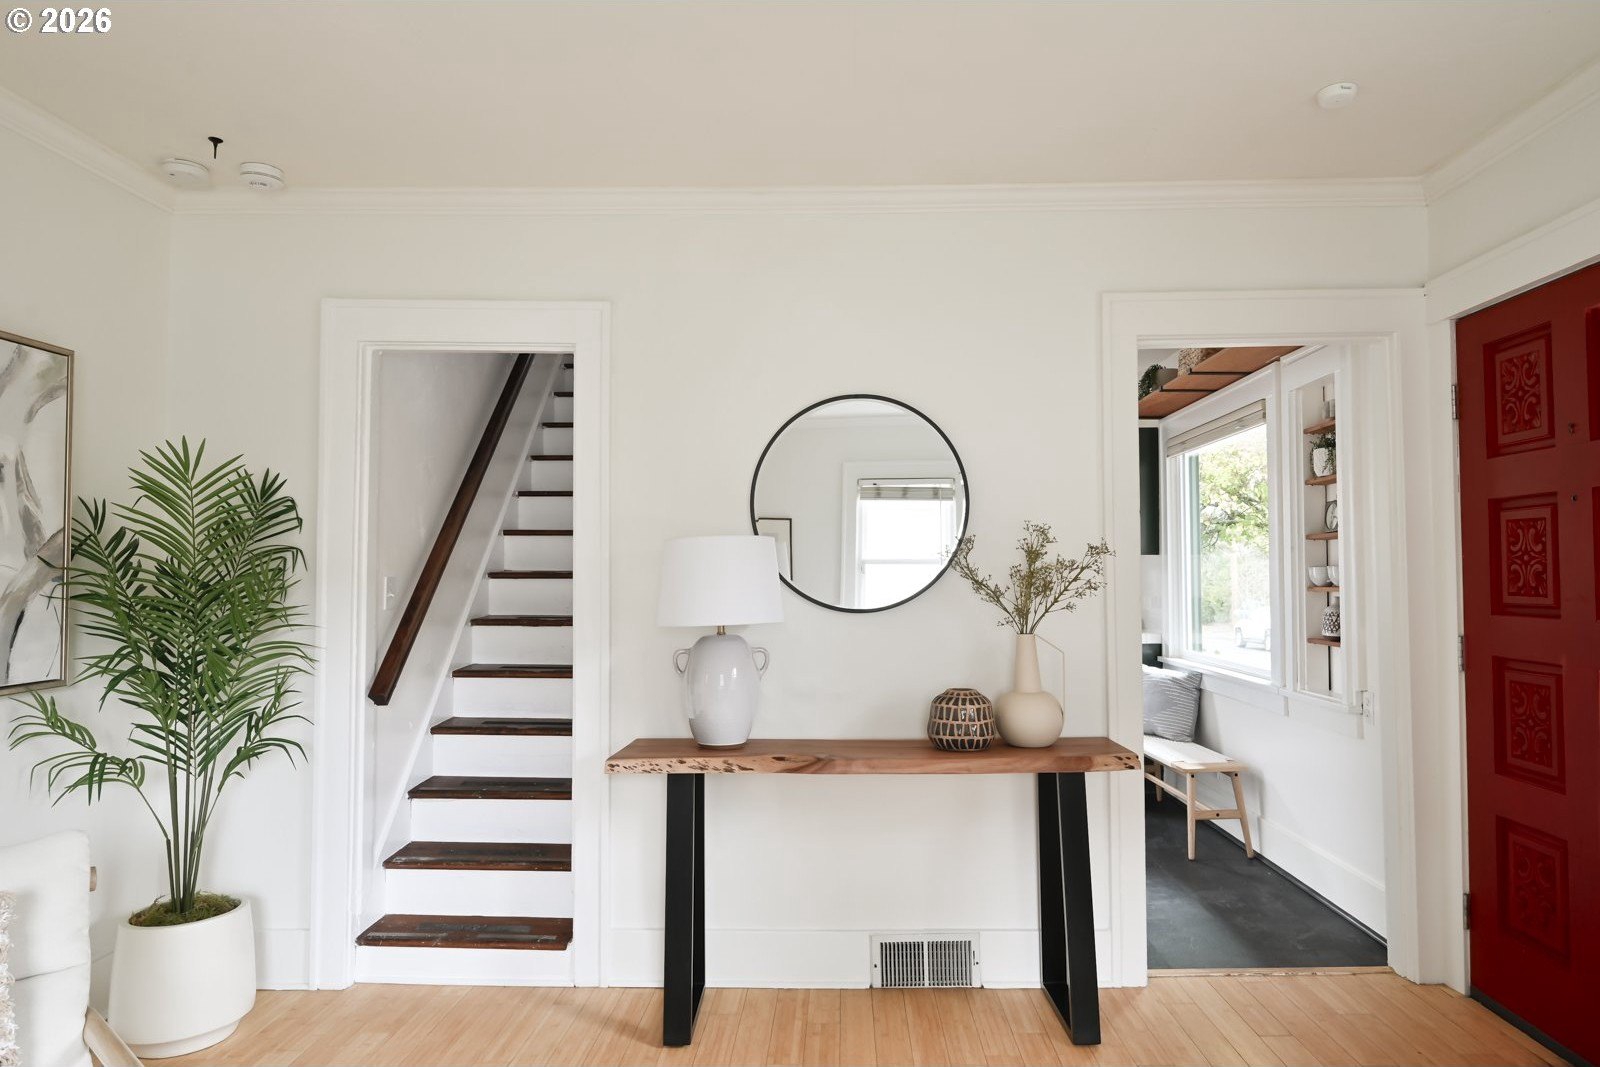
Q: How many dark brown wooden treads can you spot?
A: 13